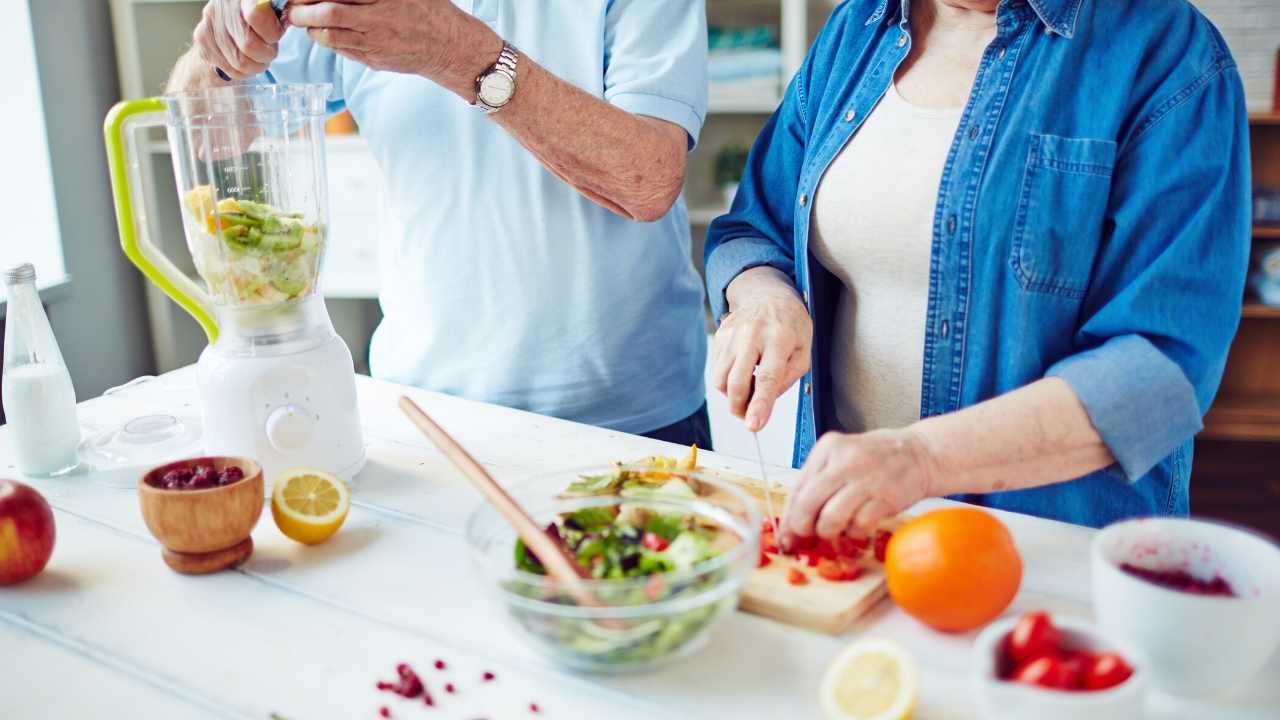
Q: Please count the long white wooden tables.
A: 1